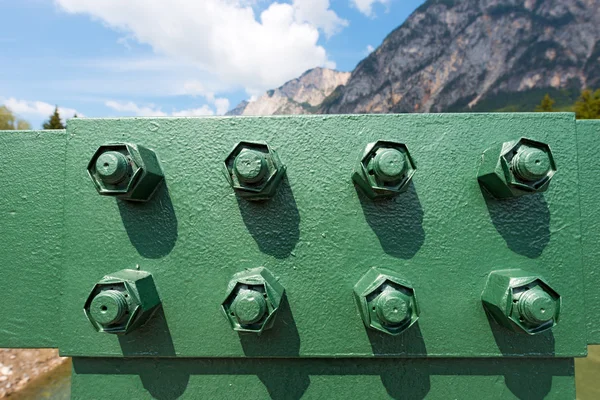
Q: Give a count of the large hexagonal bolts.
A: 8